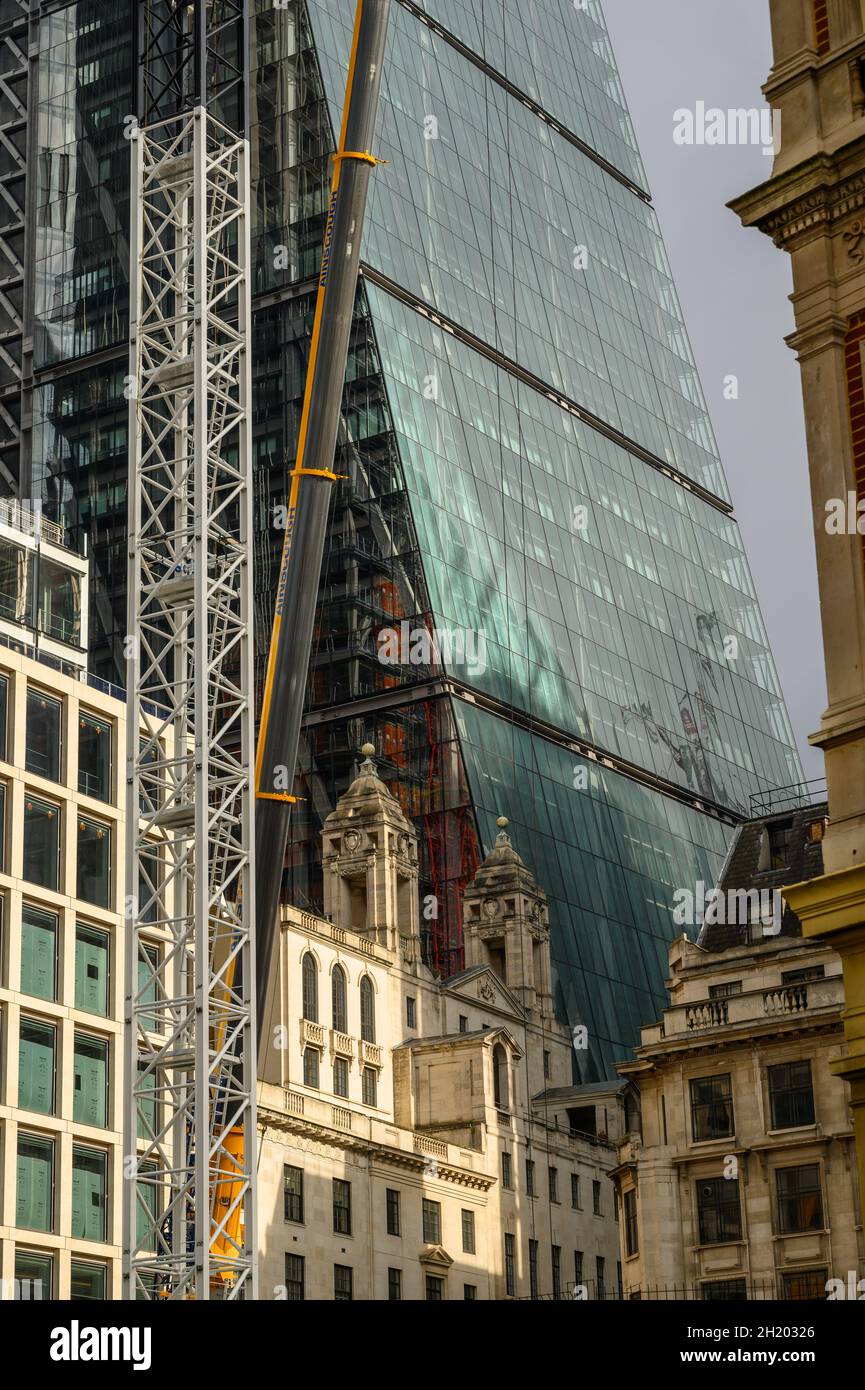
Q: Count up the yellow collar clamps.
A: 3